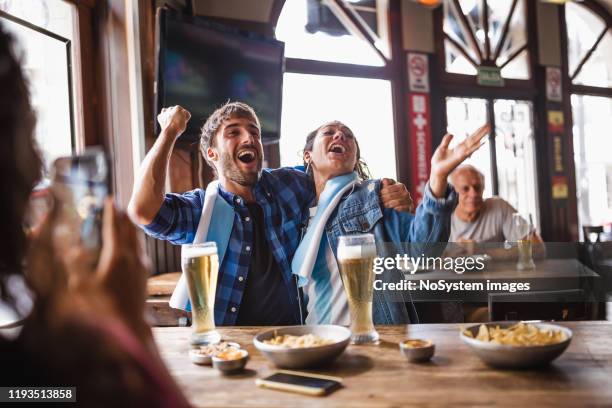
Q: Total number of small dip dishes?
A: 3